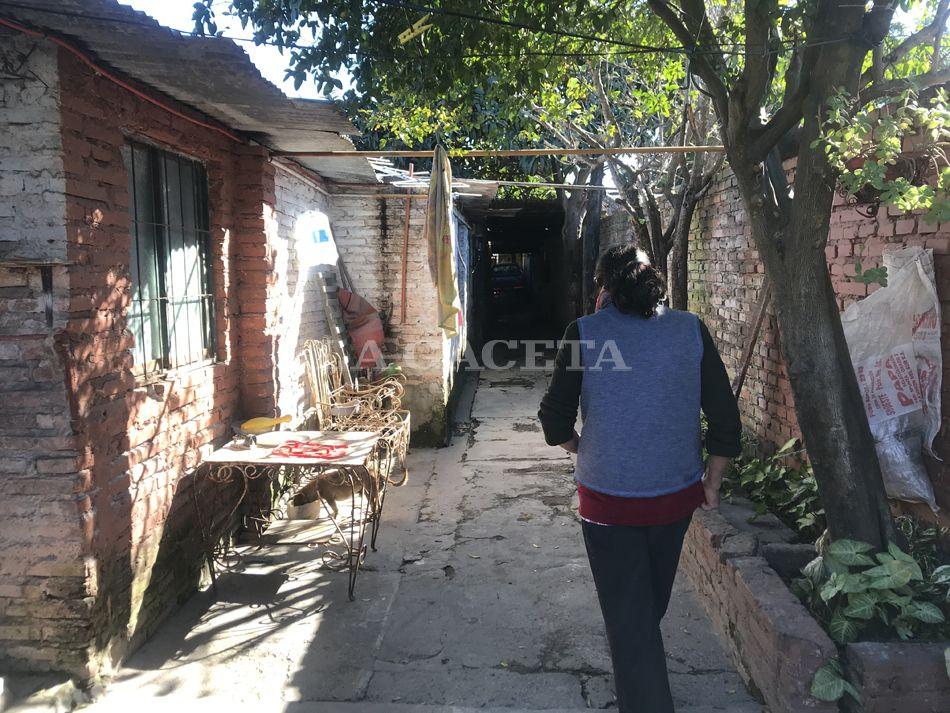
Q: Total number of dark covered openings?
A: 1